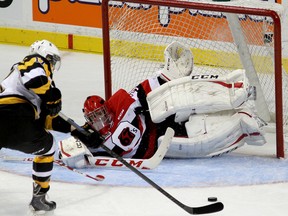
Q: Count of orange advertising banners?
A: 1